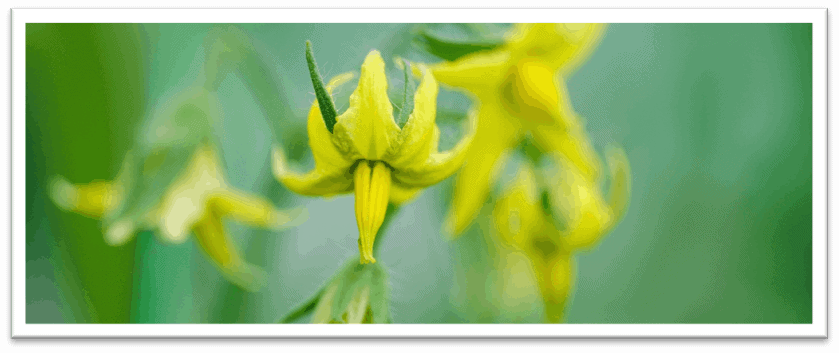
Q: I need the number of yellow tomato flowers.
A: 4